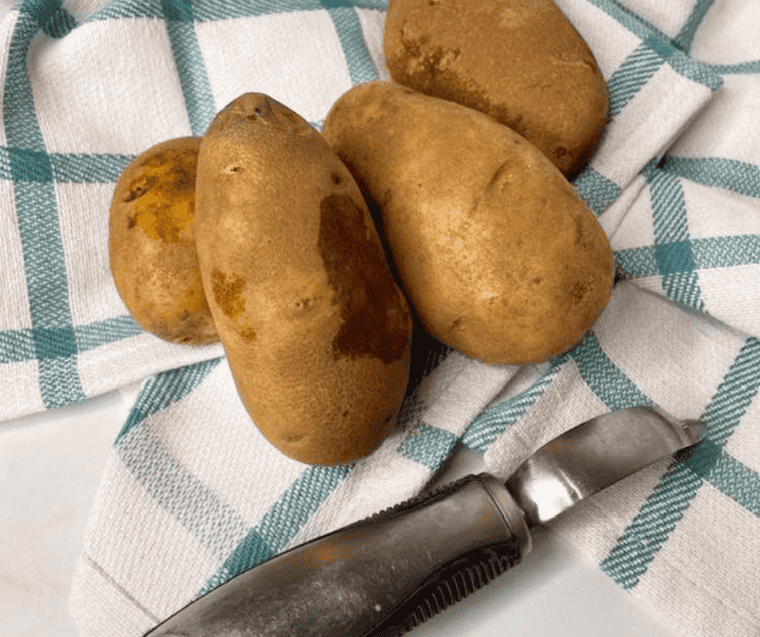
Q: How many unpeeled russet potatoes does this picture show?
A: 4